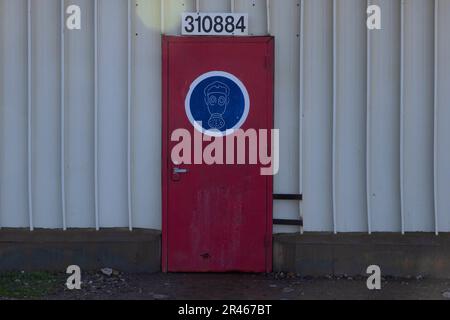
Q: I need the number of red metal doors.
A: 1